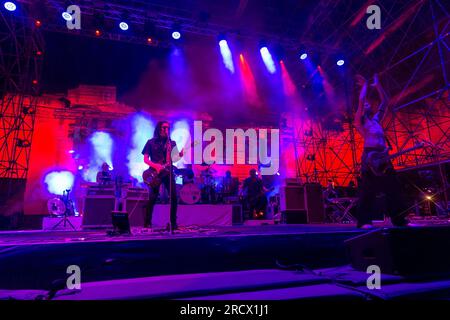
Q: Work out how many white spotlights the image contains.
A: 8